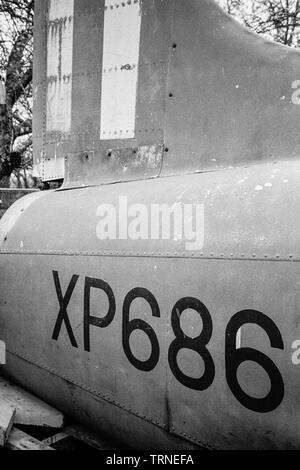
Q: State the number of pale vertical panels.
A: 2